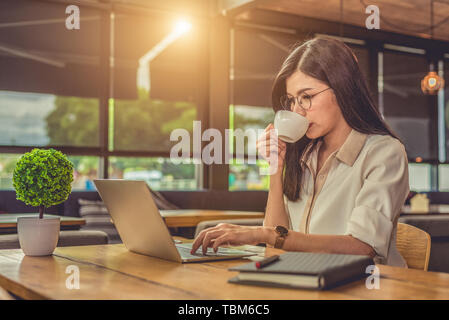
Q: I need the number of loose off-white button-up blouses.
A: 1